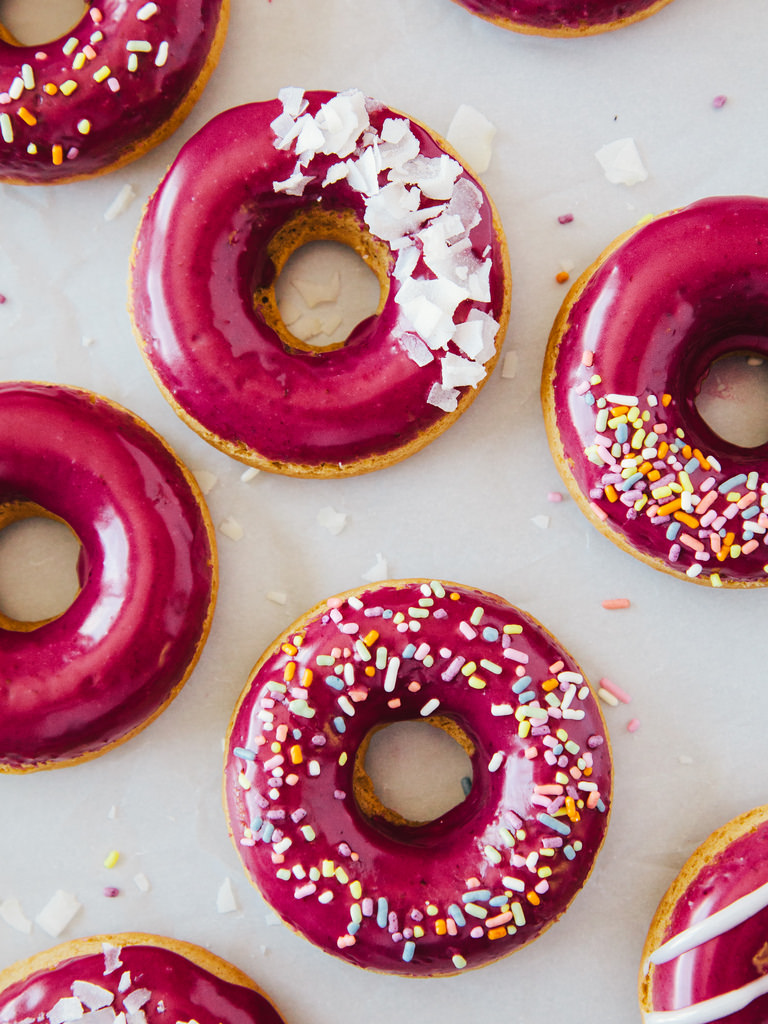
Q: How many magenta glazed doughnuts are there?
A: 8